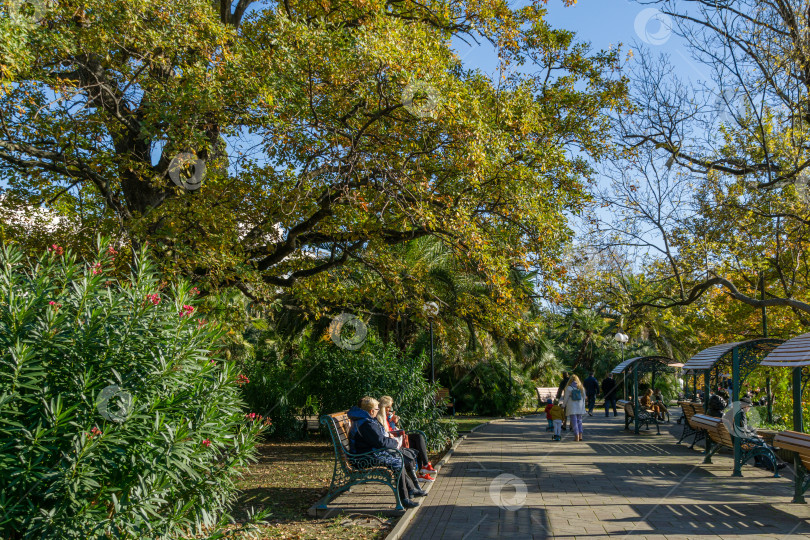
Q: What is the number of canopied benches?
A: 3